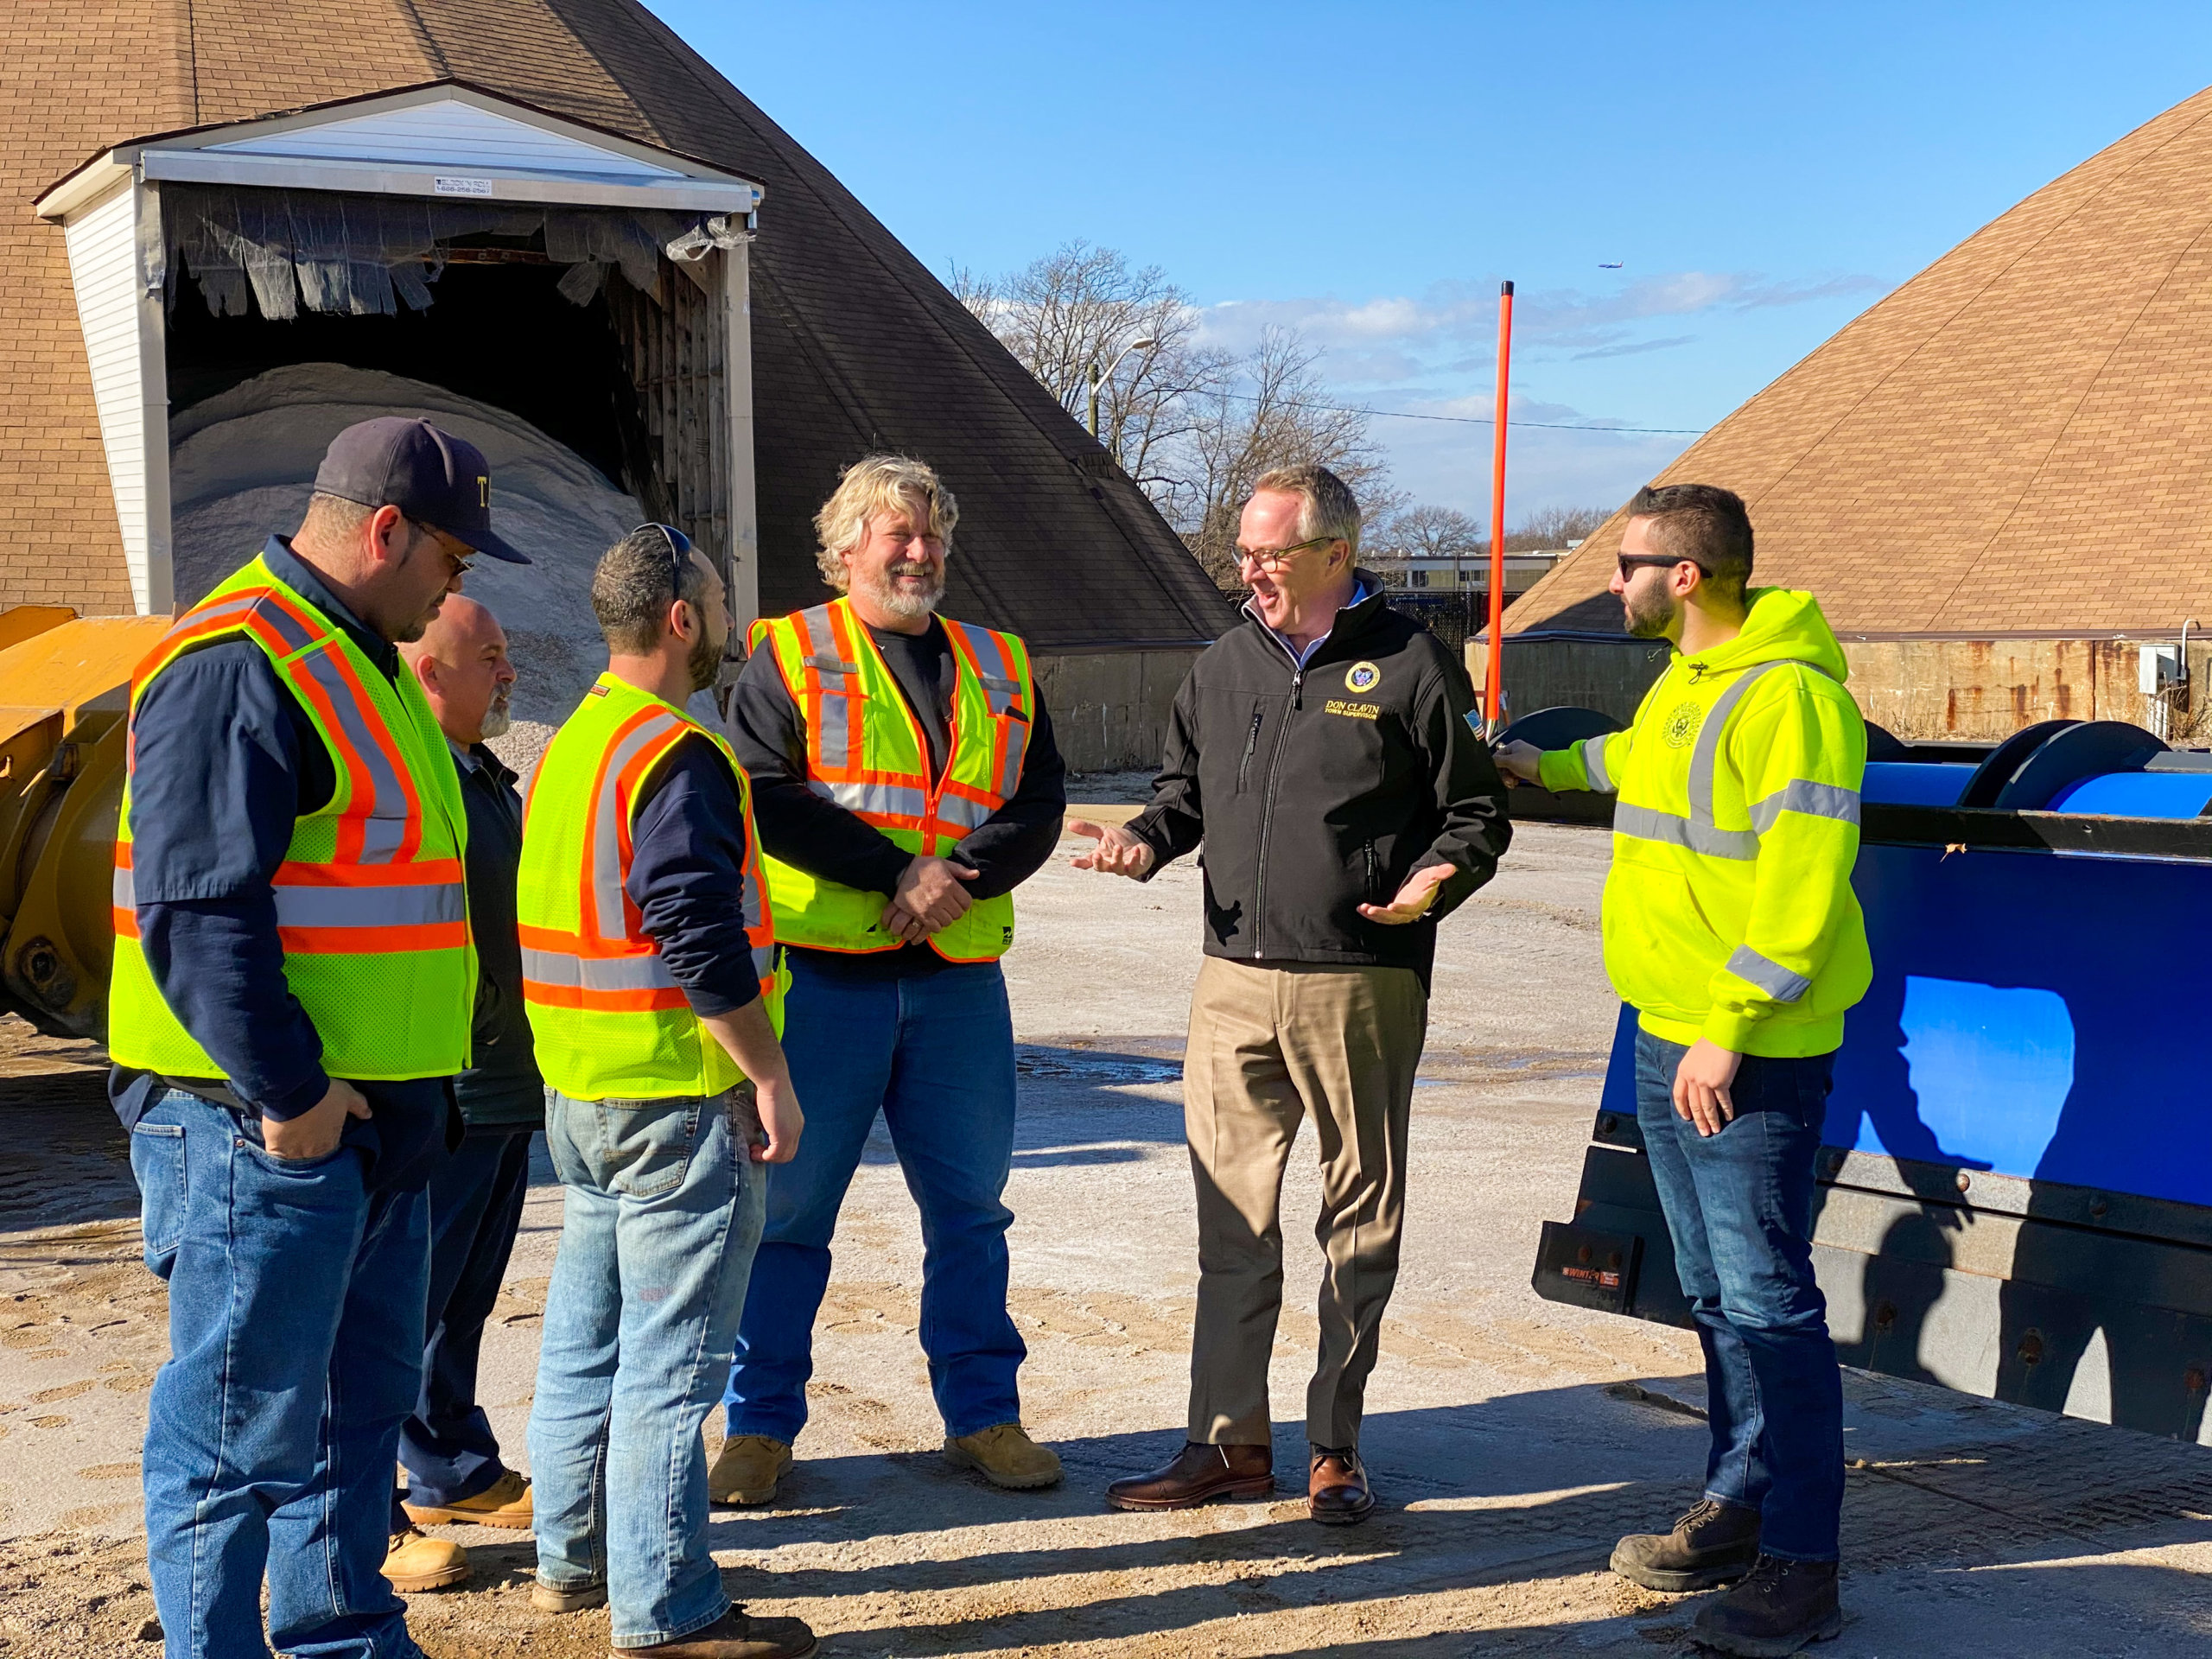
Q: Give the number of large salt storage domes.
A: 2